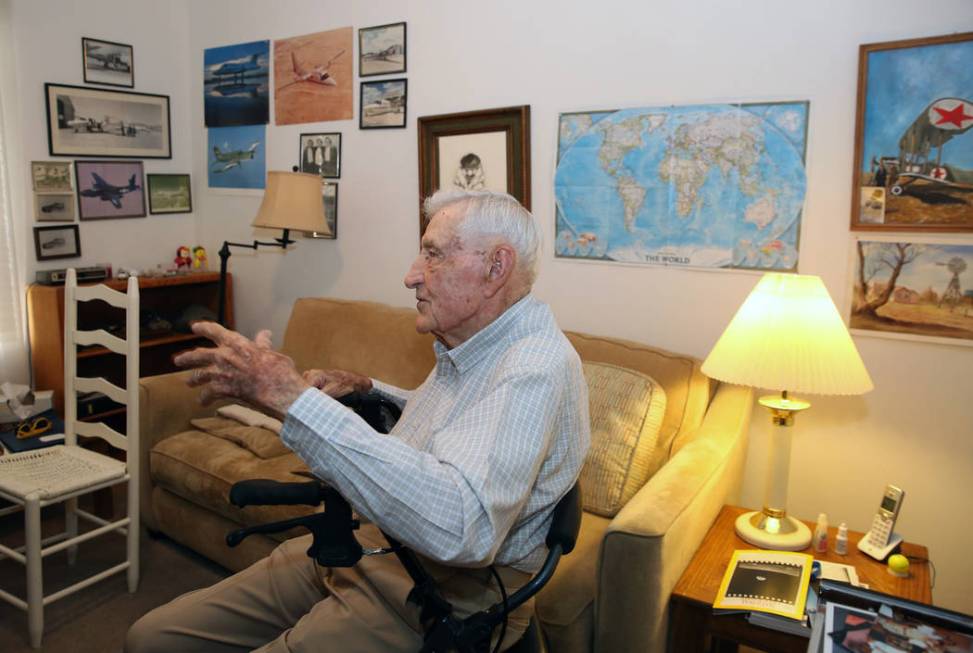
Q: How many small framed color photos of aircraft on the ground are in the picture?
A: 2